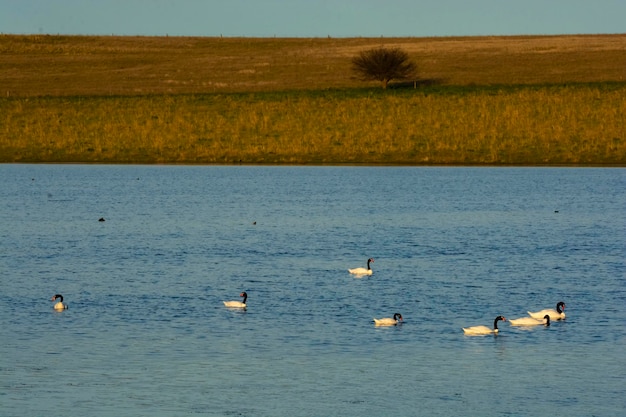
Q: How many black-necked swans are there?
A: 7